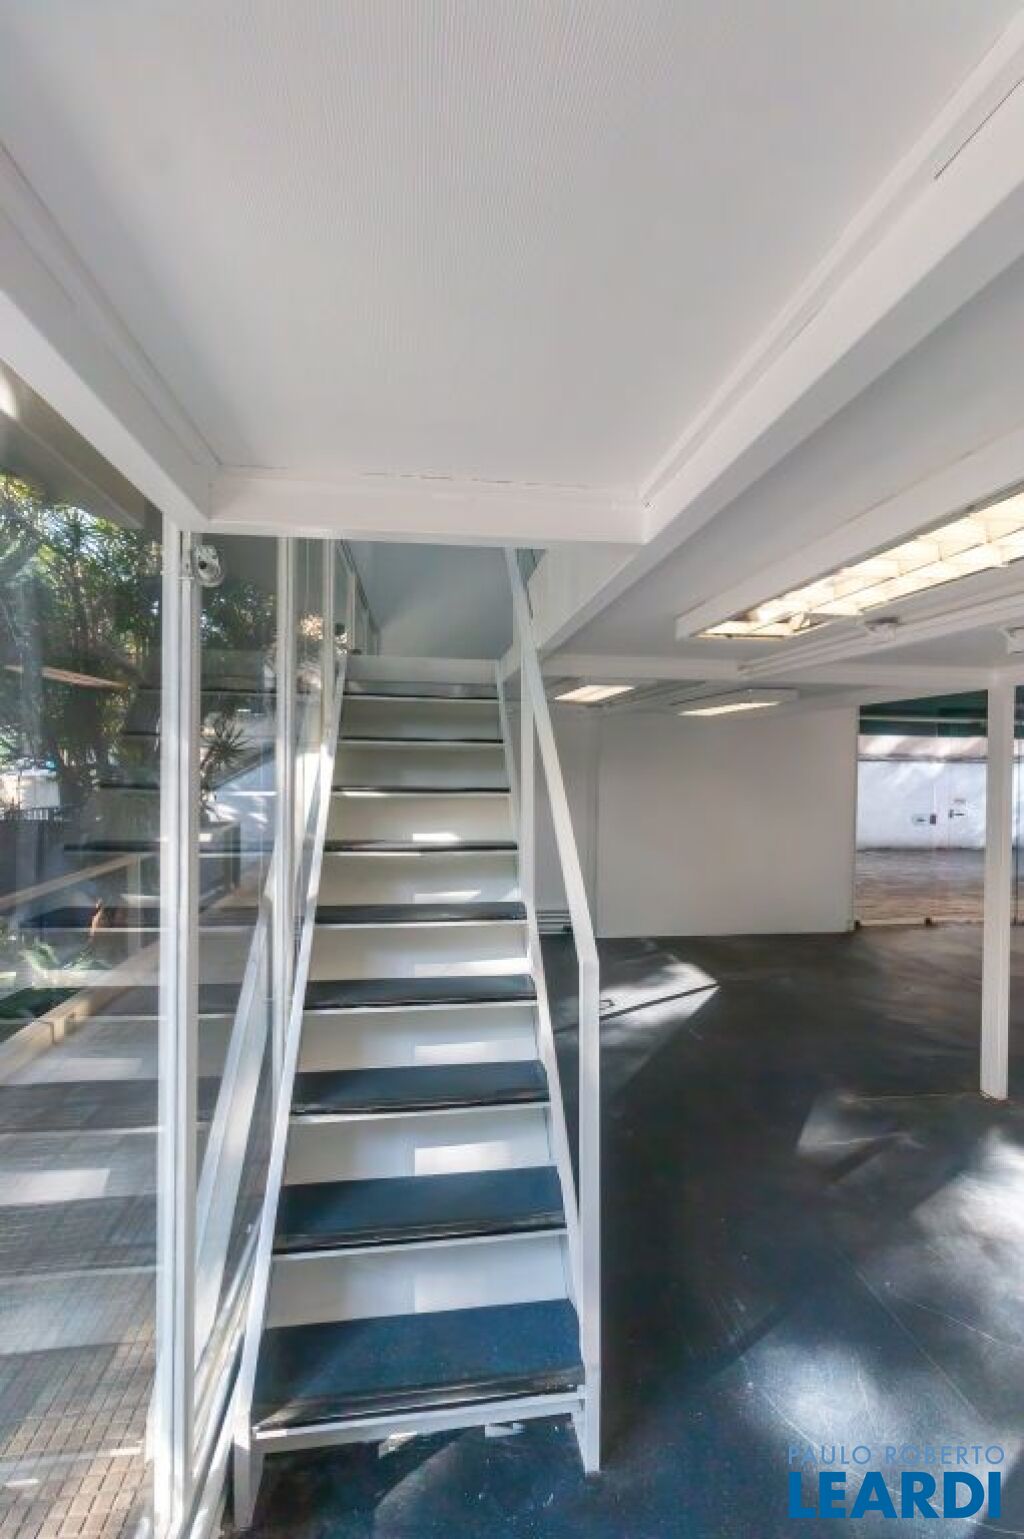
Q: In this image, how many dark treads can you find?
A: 9